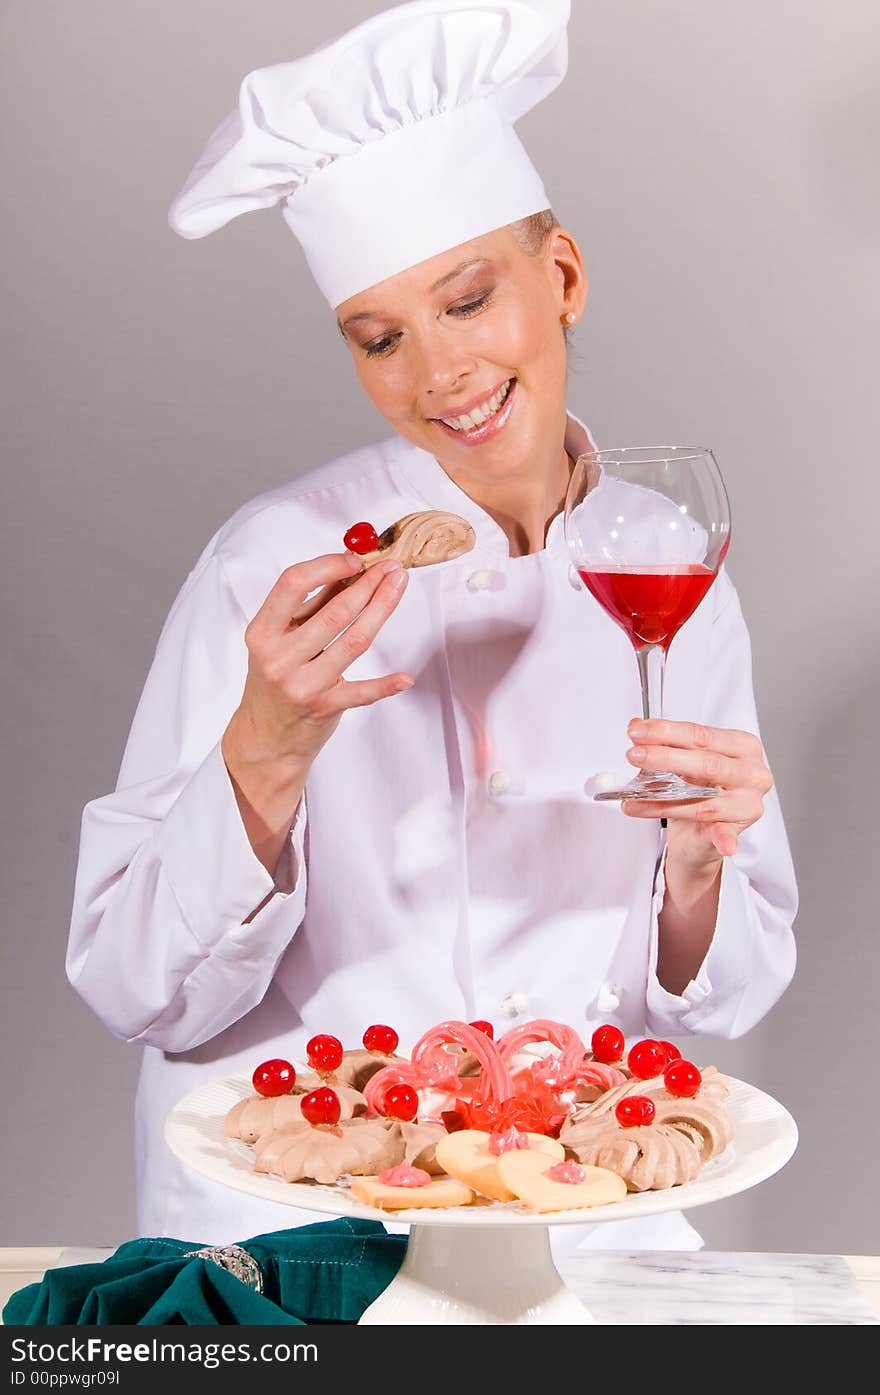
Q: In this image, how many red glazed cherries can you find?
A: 12